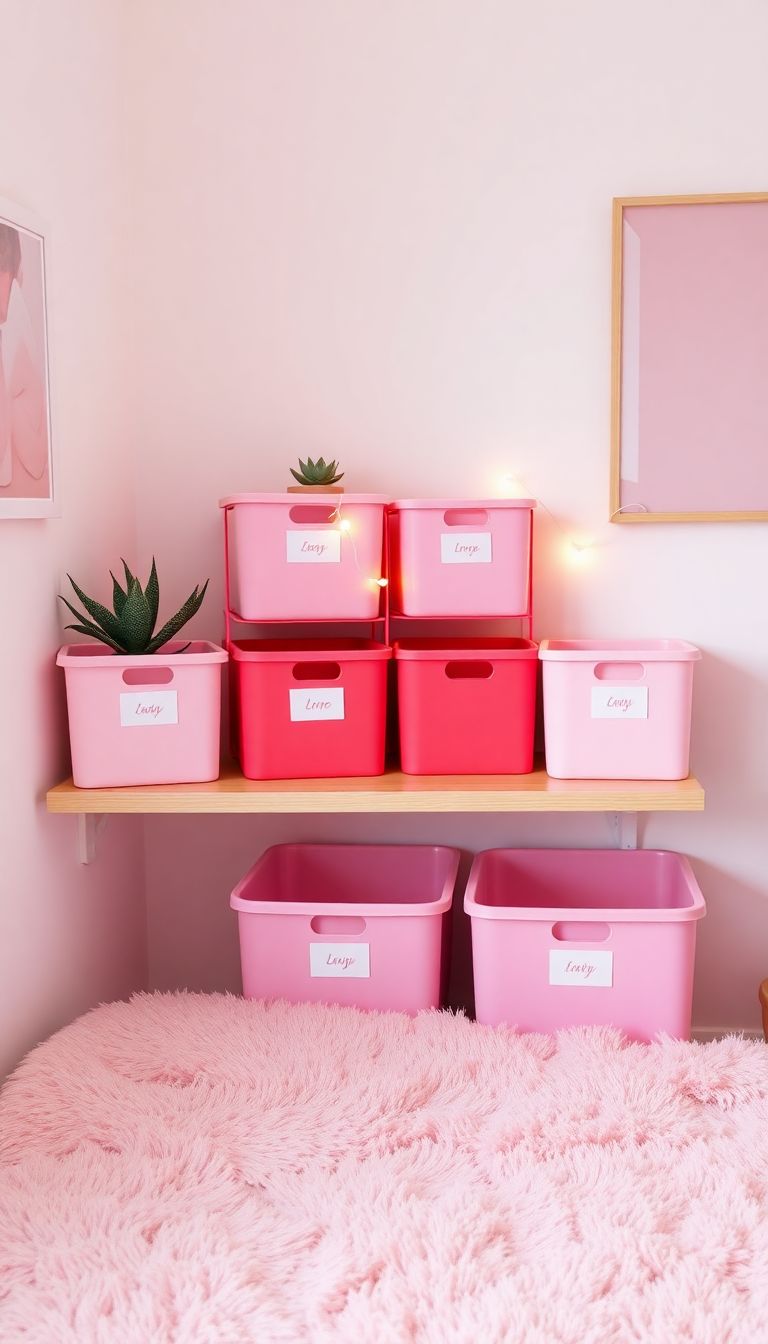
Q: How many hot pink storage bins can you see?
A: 2